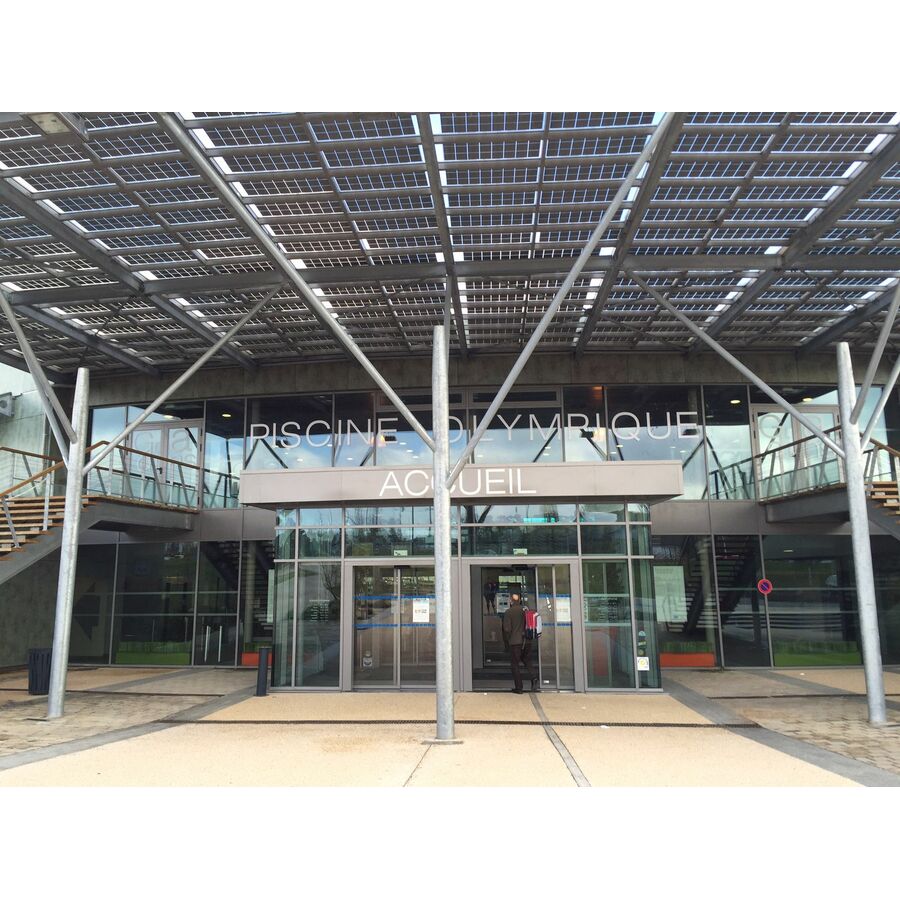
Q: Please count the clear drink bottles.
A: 0